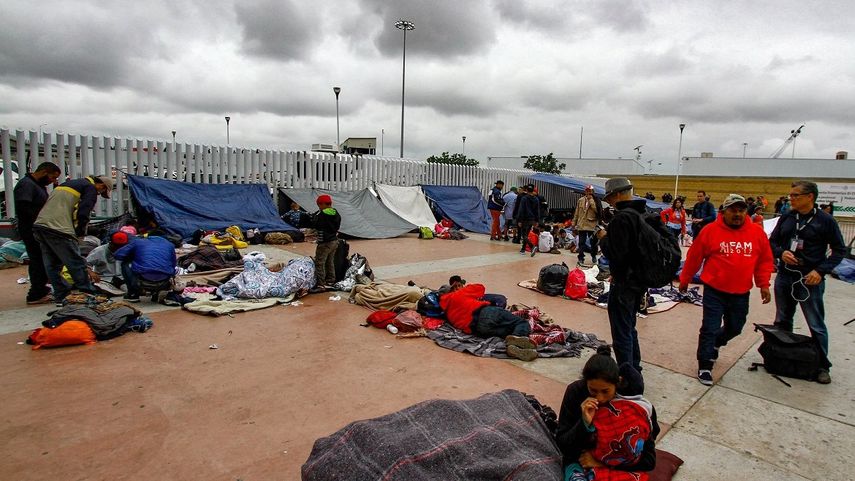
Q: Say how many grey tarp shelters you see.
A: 1